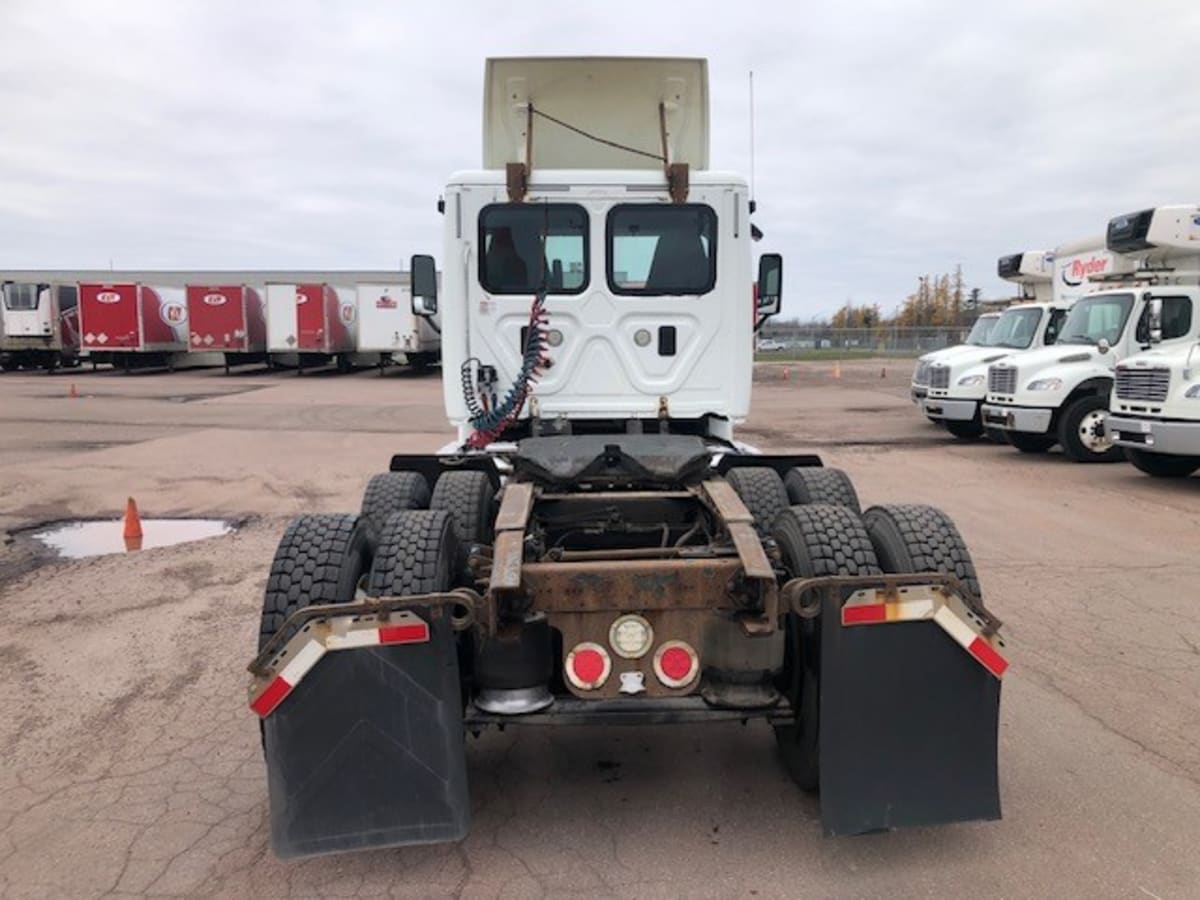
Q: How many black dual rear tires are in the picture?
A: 8